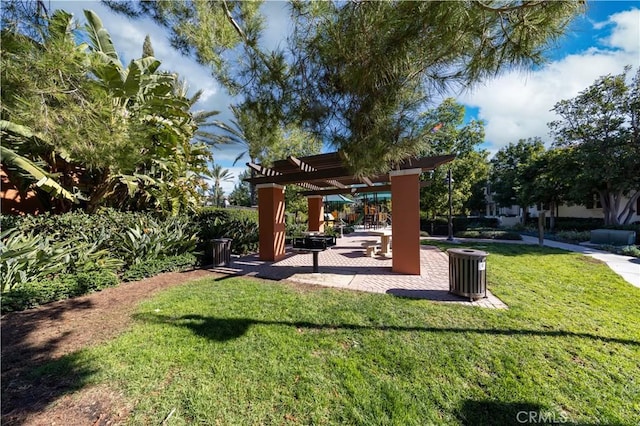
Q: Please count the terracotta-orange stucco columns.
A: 3